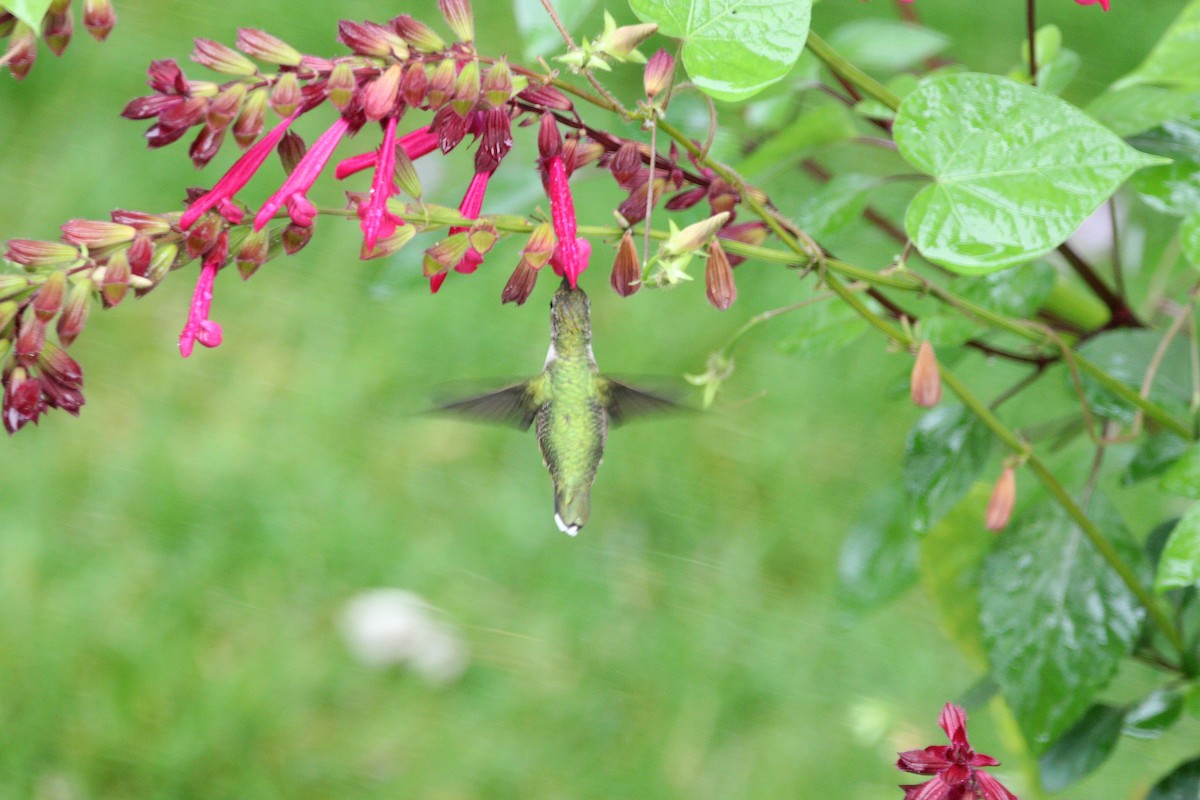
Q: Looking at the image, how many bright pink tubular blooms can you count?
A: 7